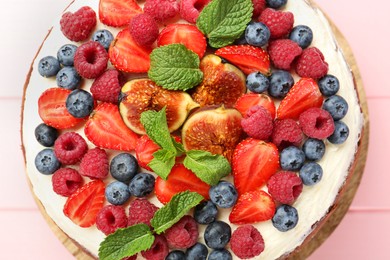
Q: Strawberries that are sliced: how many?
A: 13